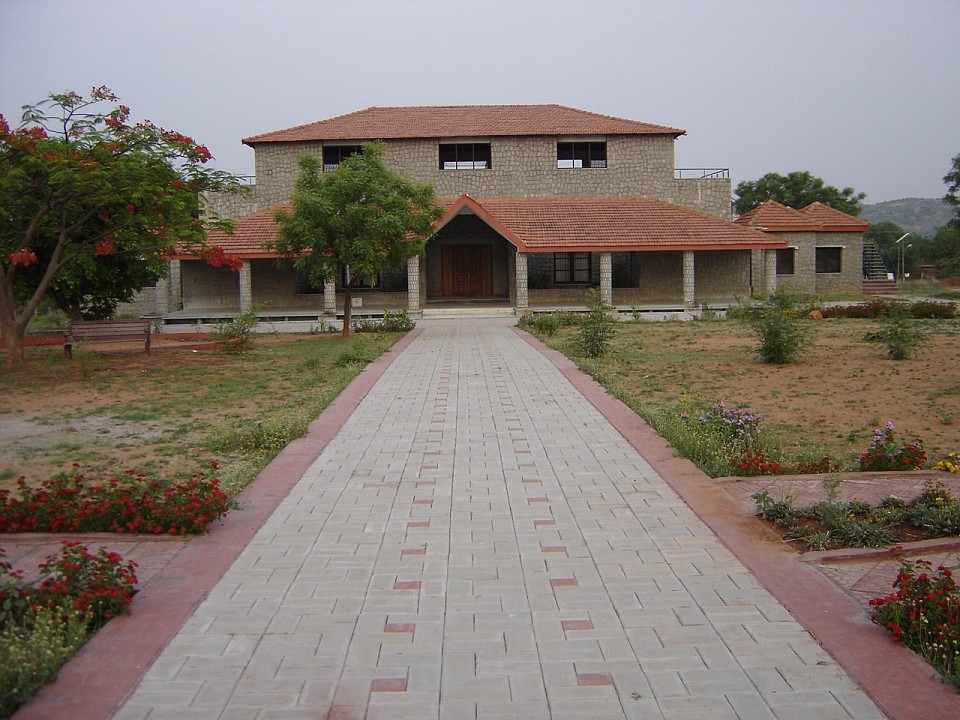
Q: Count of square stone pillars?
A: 8